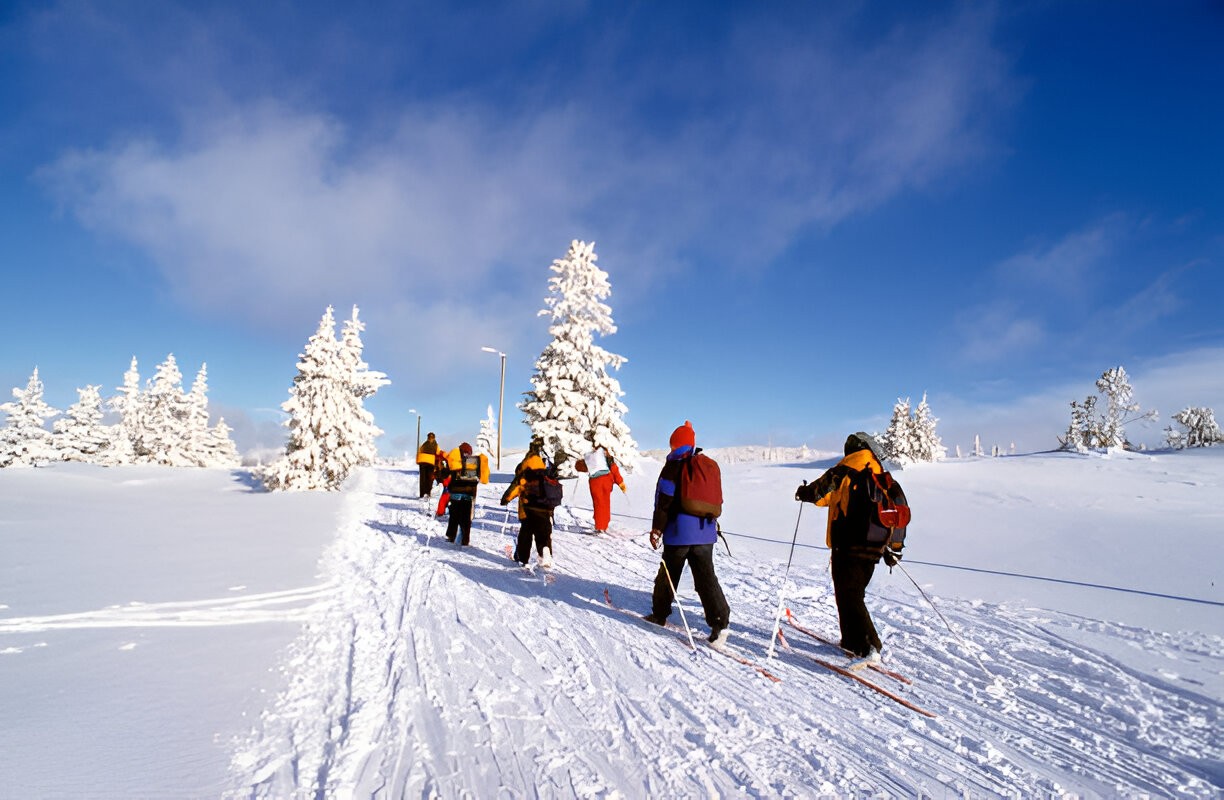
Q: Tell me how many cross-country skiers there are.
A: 7